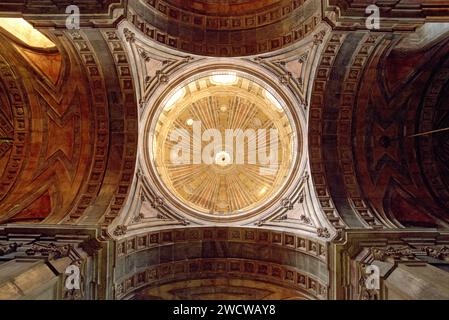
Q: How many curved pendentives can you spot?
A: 4